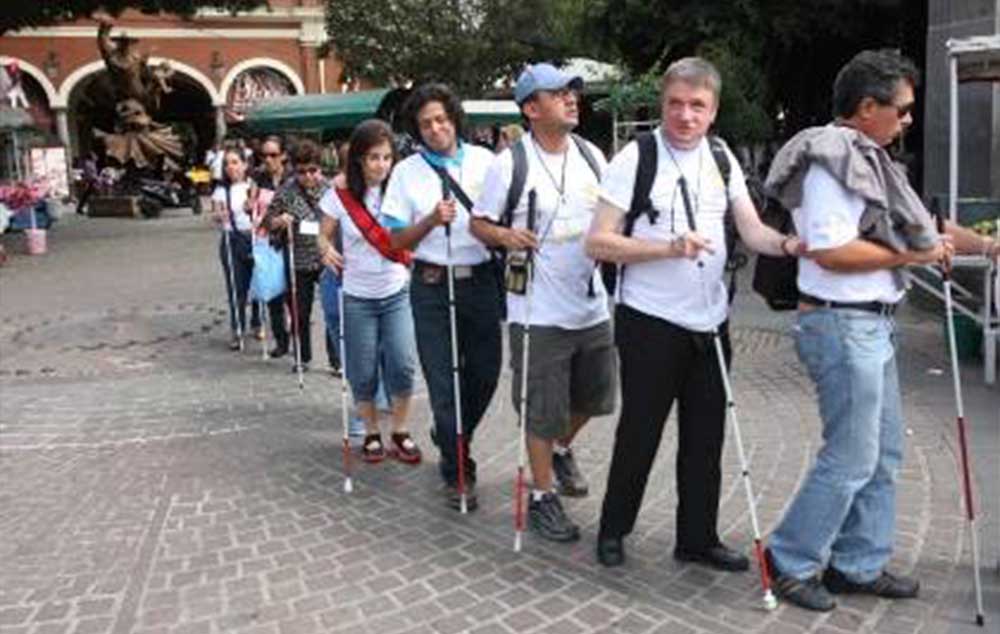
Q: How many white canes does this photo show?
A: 8